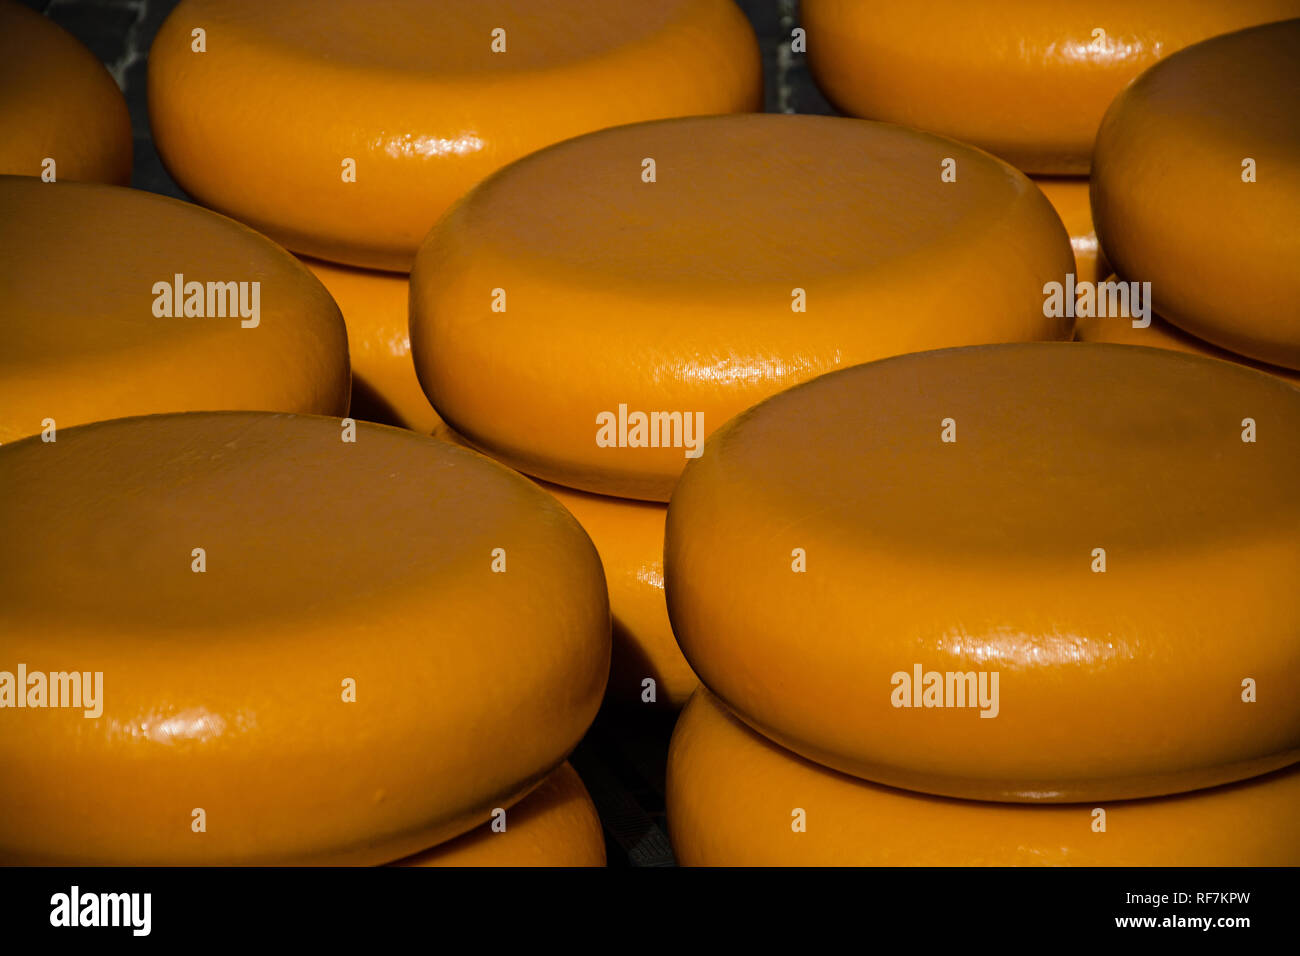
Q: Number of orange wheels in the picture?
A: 14